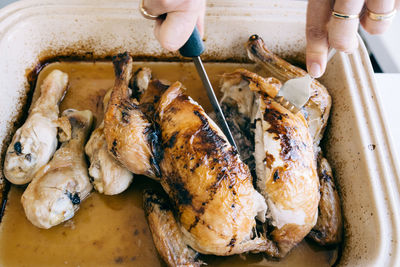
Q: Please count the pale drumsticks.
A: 3